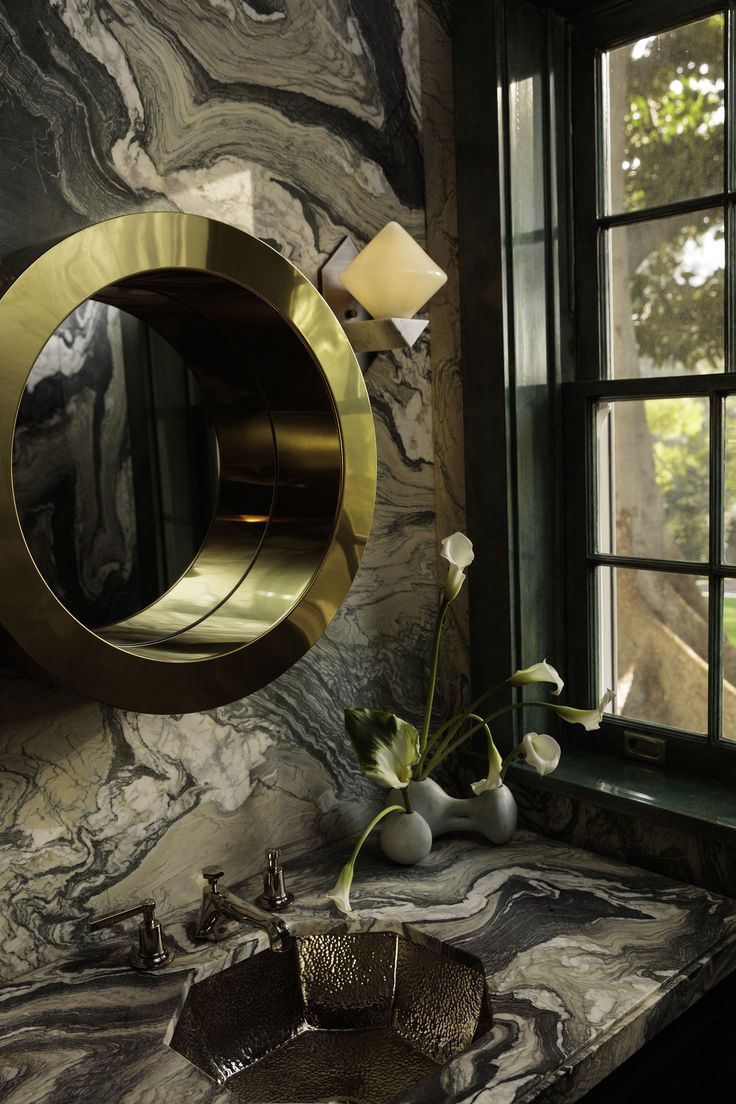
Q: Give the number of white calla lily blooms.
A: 6